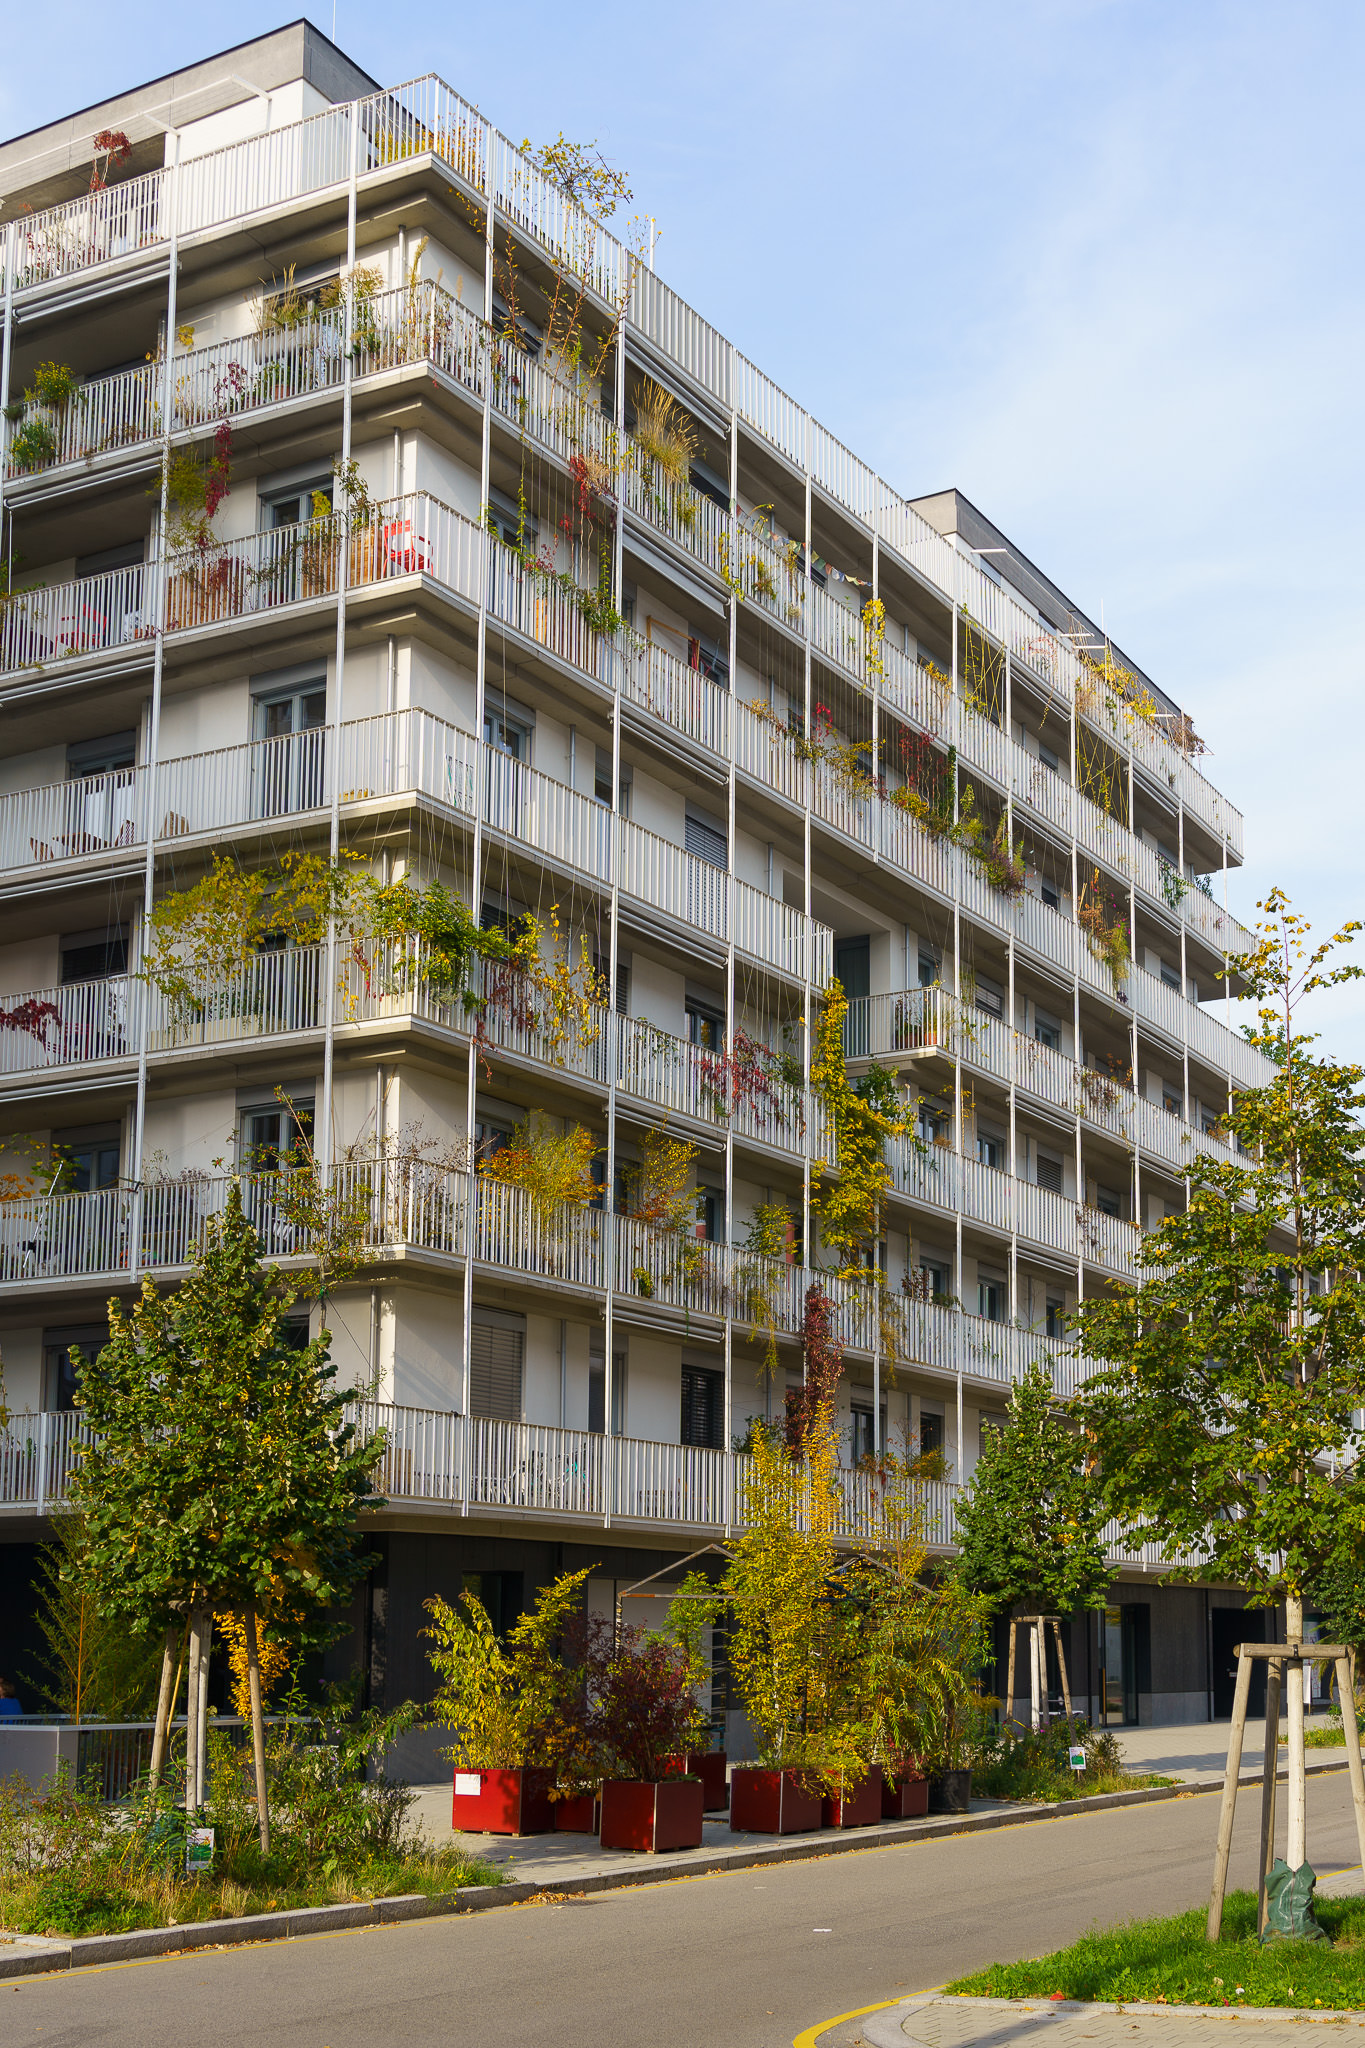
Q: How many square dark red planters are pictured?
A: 7